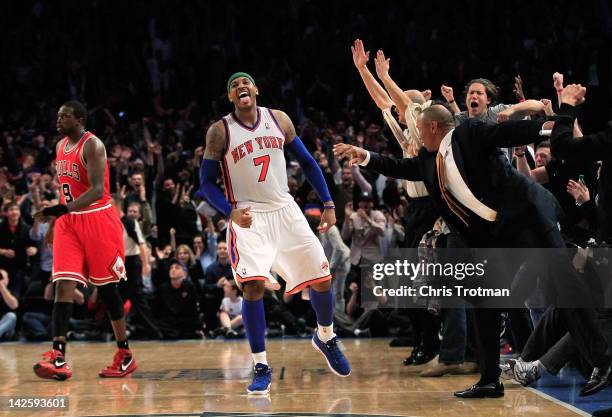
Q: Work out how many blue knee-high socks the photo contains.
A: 2